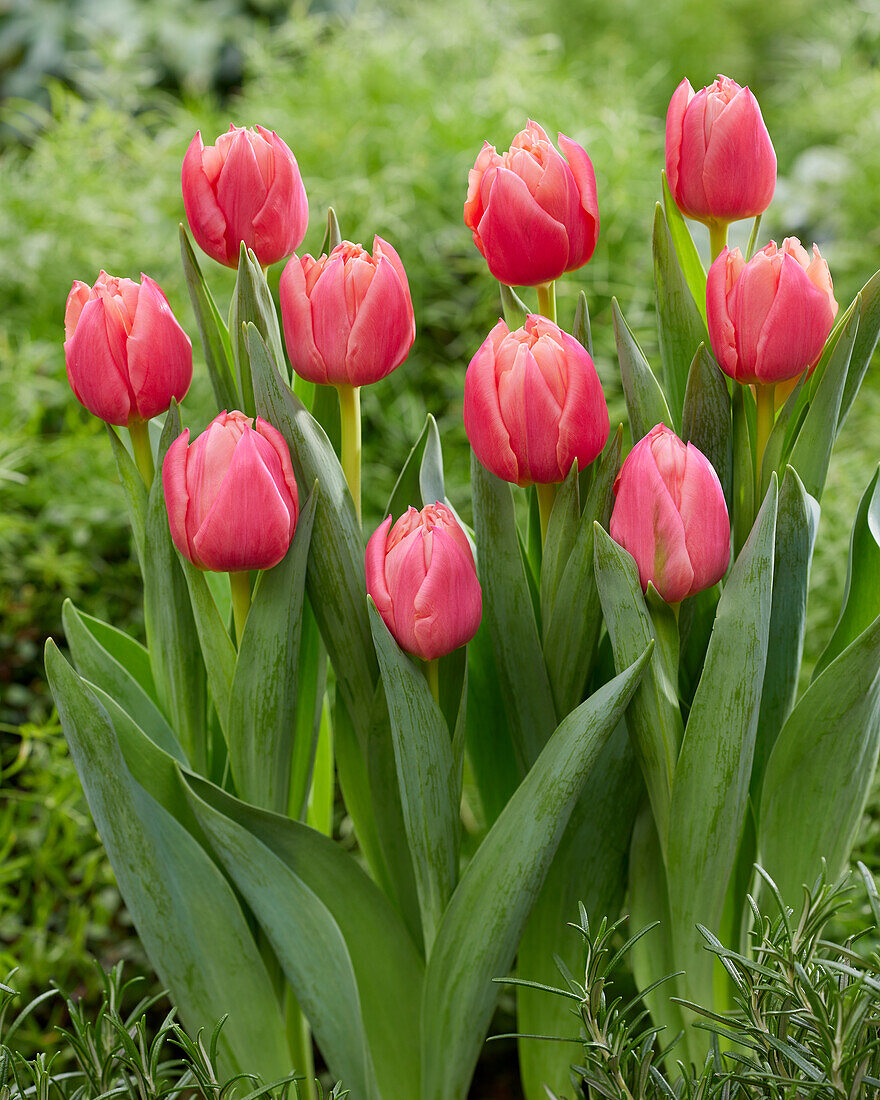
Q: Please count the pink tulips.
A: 10